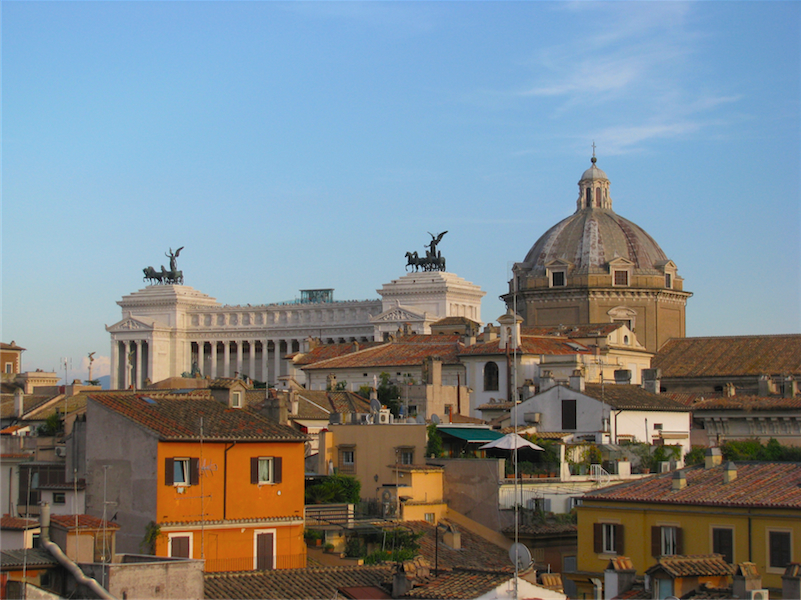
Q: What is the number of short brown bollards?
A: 0